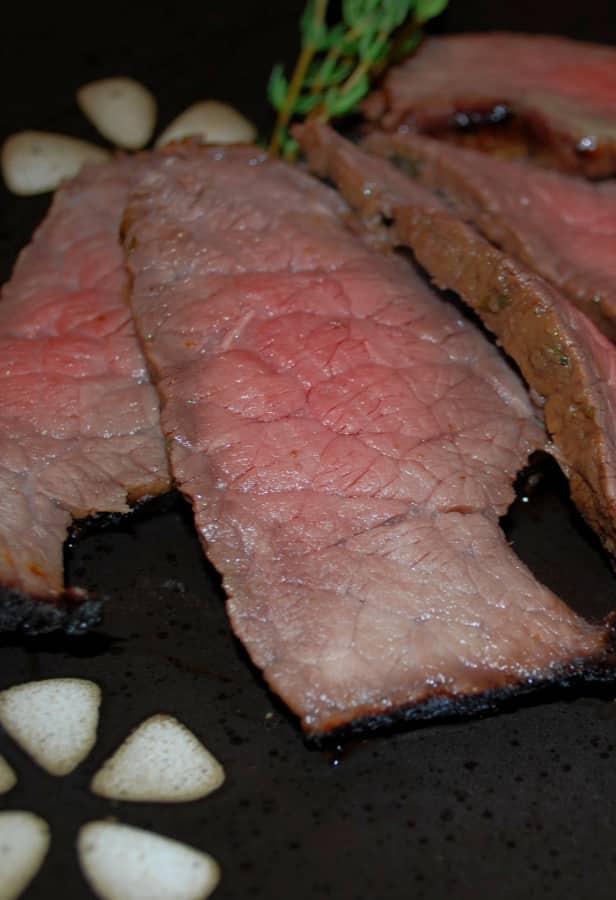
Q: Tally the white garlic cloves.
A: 8